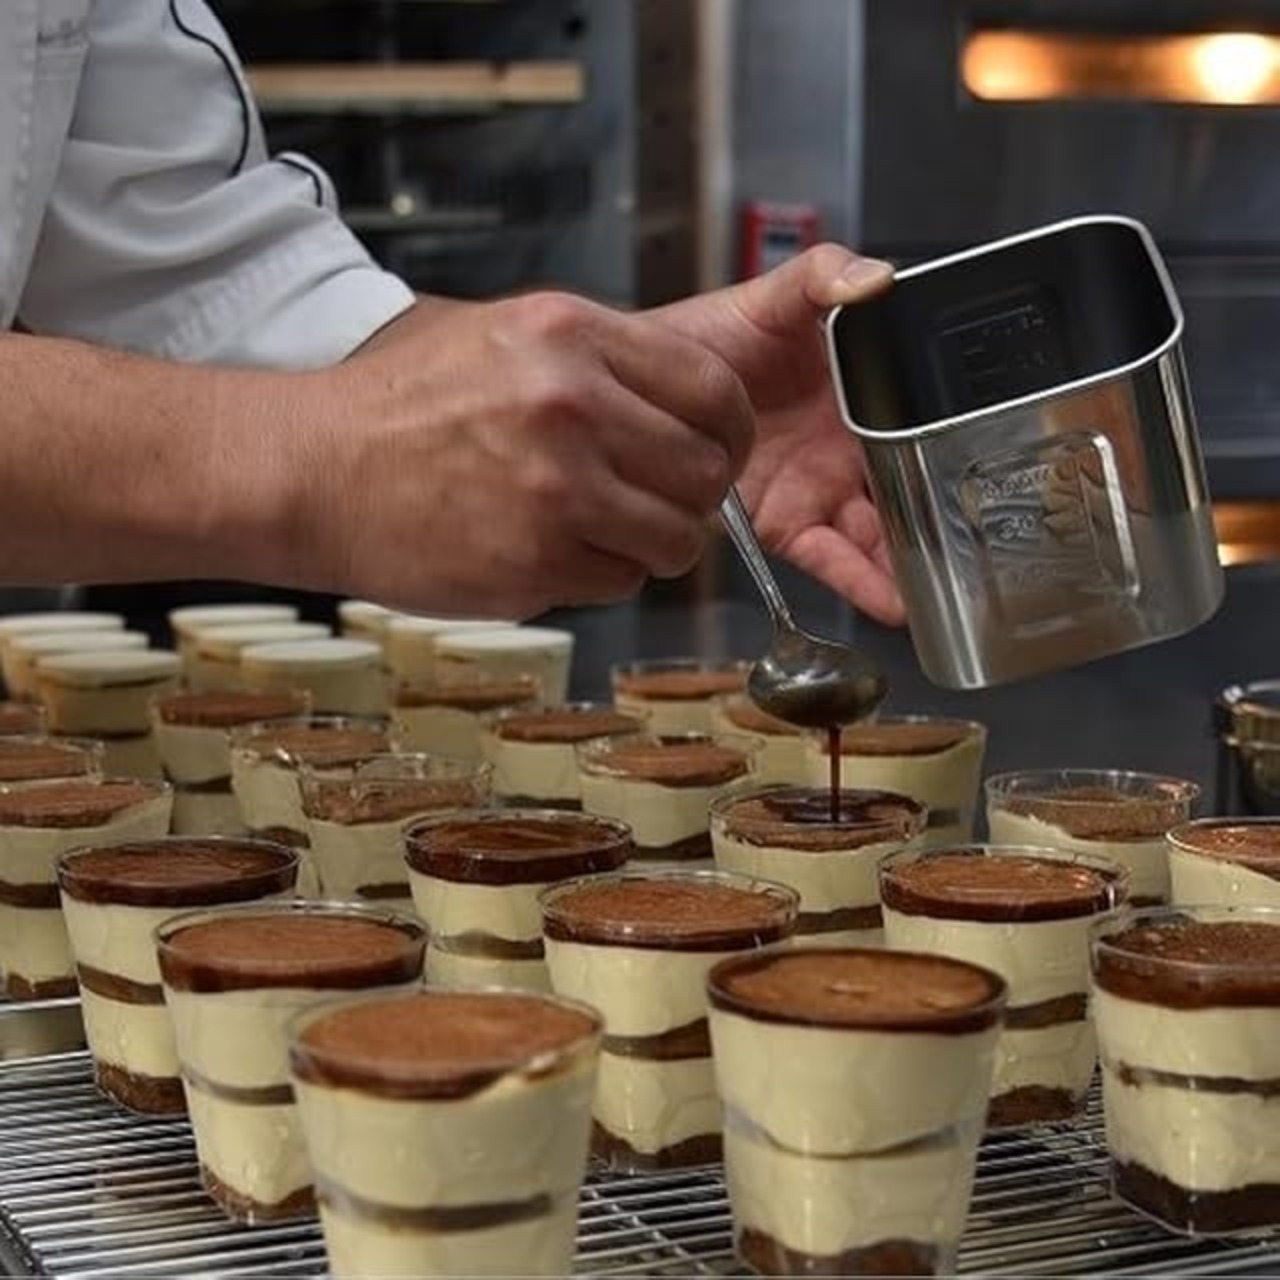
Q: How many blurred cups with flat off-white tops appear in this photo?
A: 9